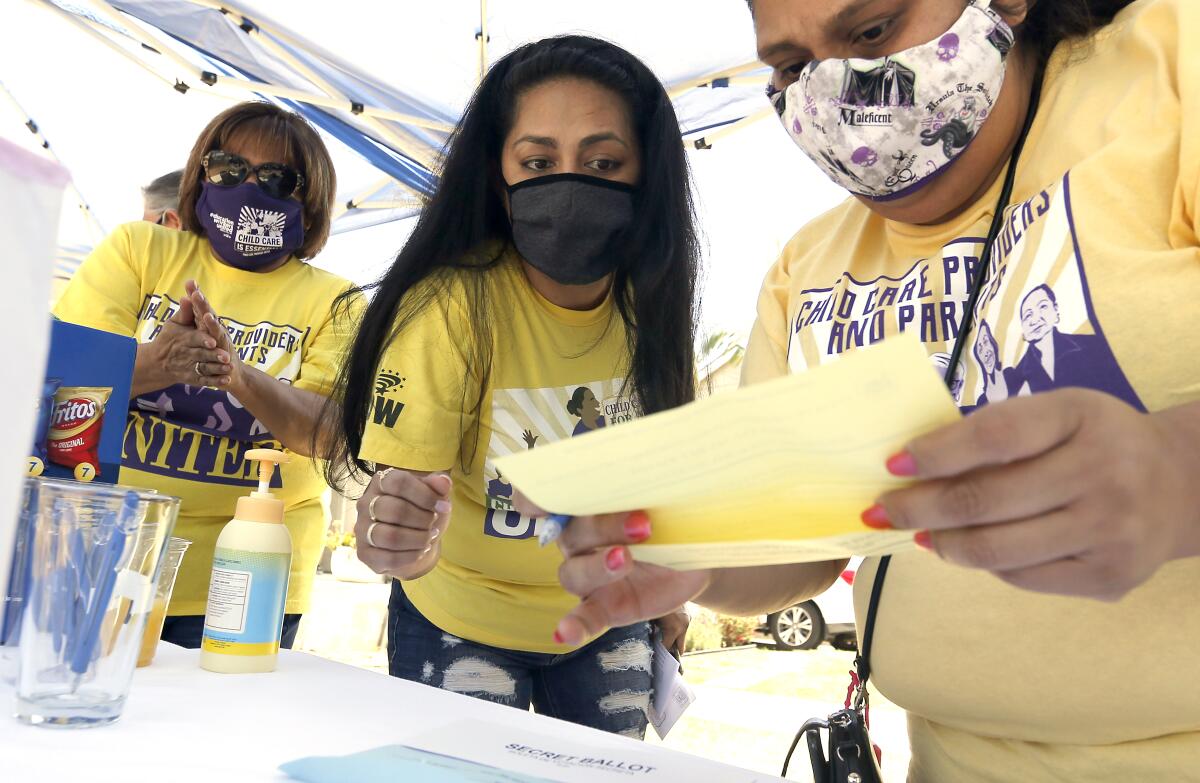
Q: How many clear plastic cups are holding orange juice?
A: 1